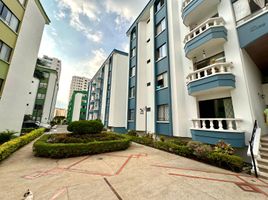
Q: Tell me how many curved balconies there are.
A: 4